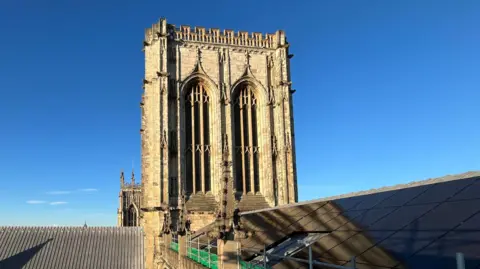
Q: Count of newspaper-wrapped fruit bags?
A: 0